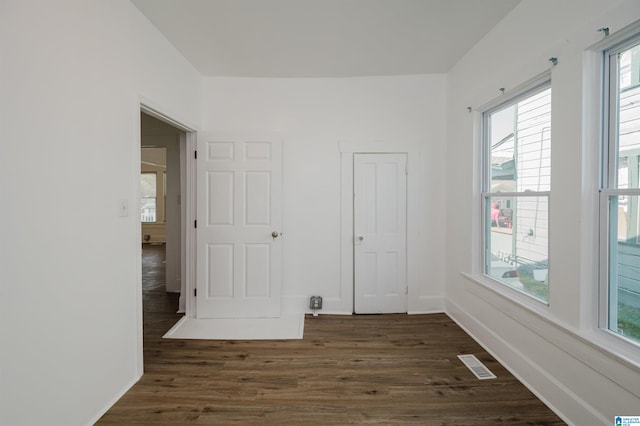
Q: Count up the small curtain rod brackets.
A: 4